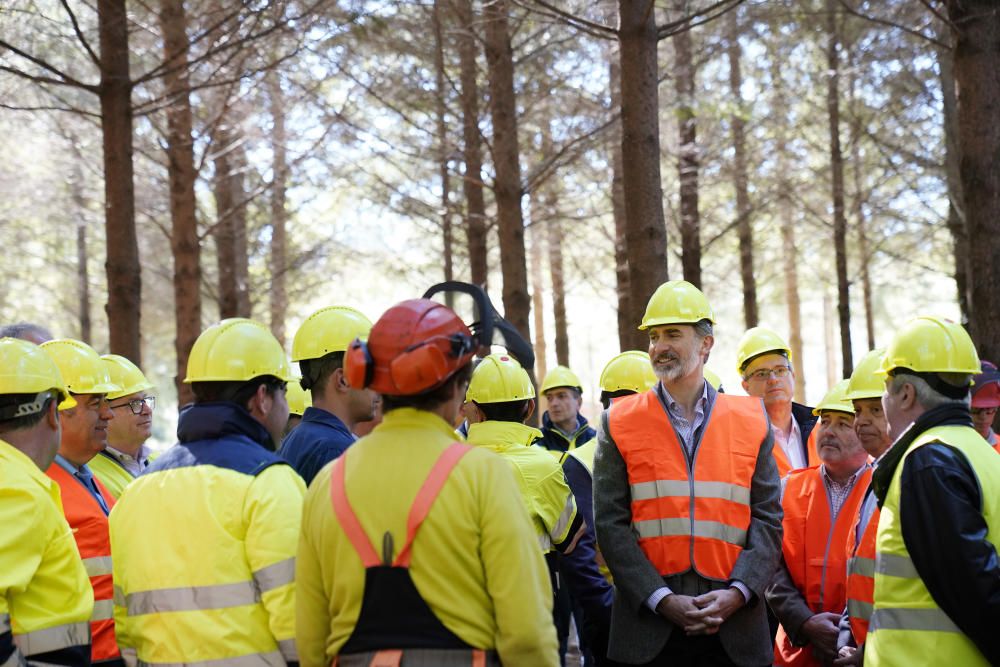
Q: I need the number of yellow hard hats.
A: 15